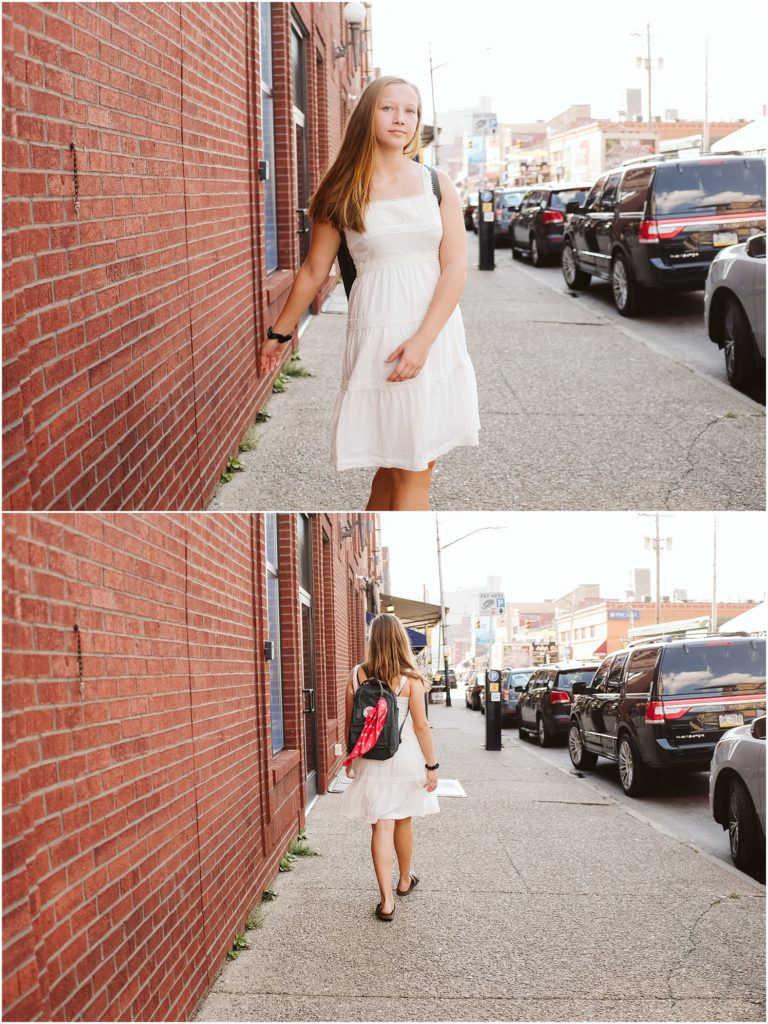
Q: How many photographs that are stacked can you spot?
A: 2